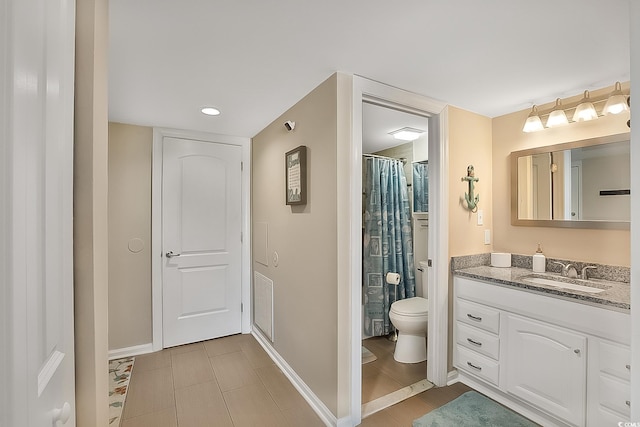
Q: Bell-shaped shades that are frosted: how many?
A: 4